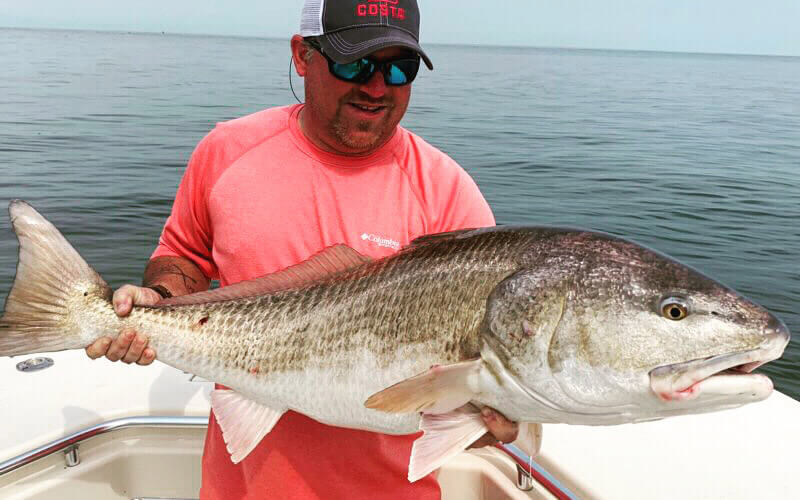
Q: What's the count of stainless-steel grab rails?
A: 2